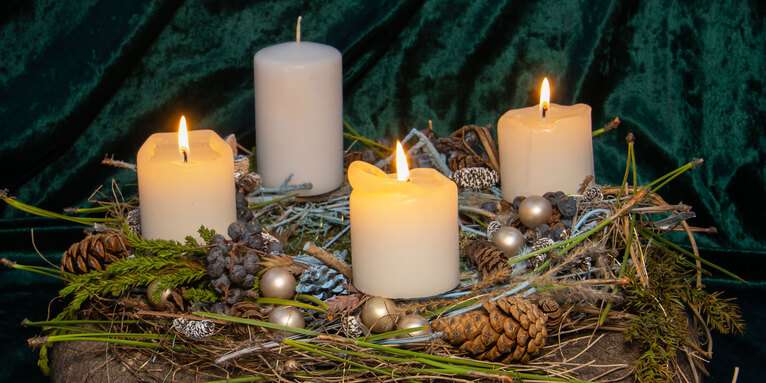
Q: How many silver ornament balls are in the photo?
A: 7